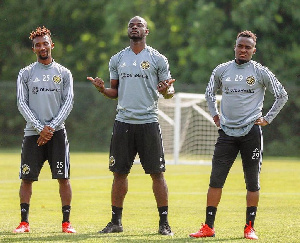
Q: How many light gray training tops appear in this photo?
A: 3